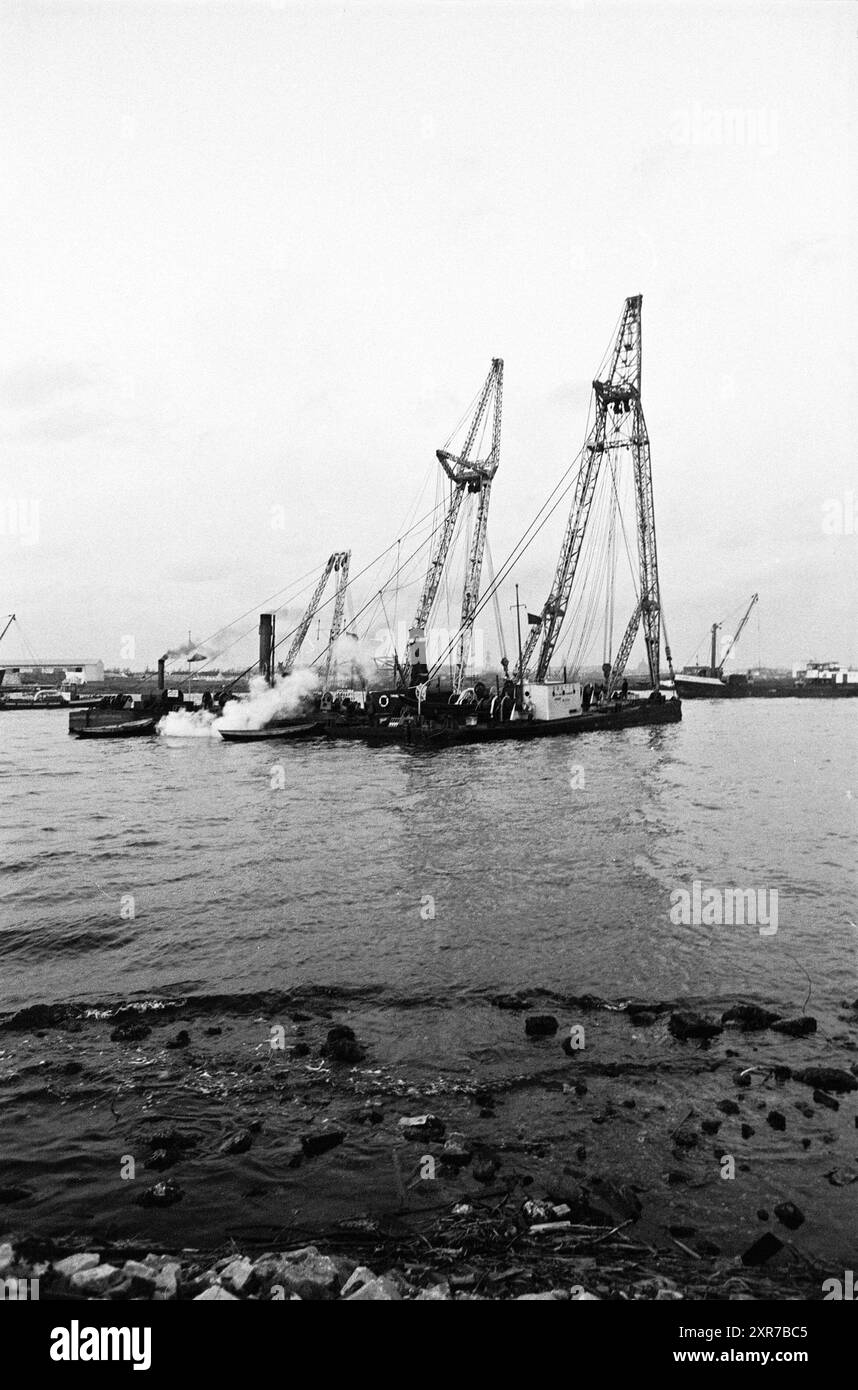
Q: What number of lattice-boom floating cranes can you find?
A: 3